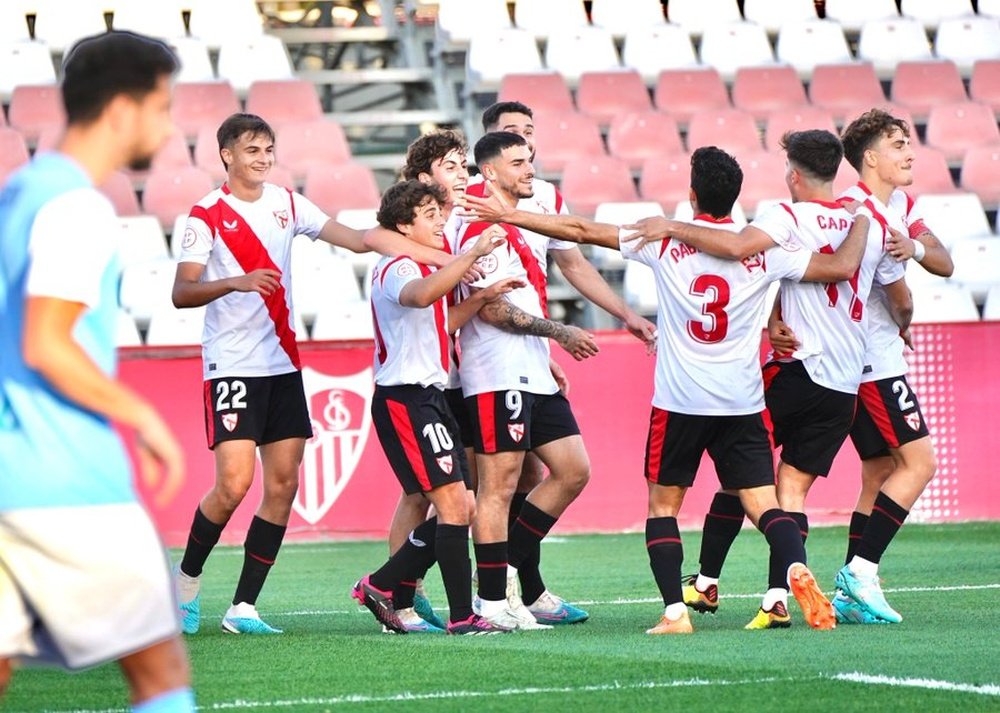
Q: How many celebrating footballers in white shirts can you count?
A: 8